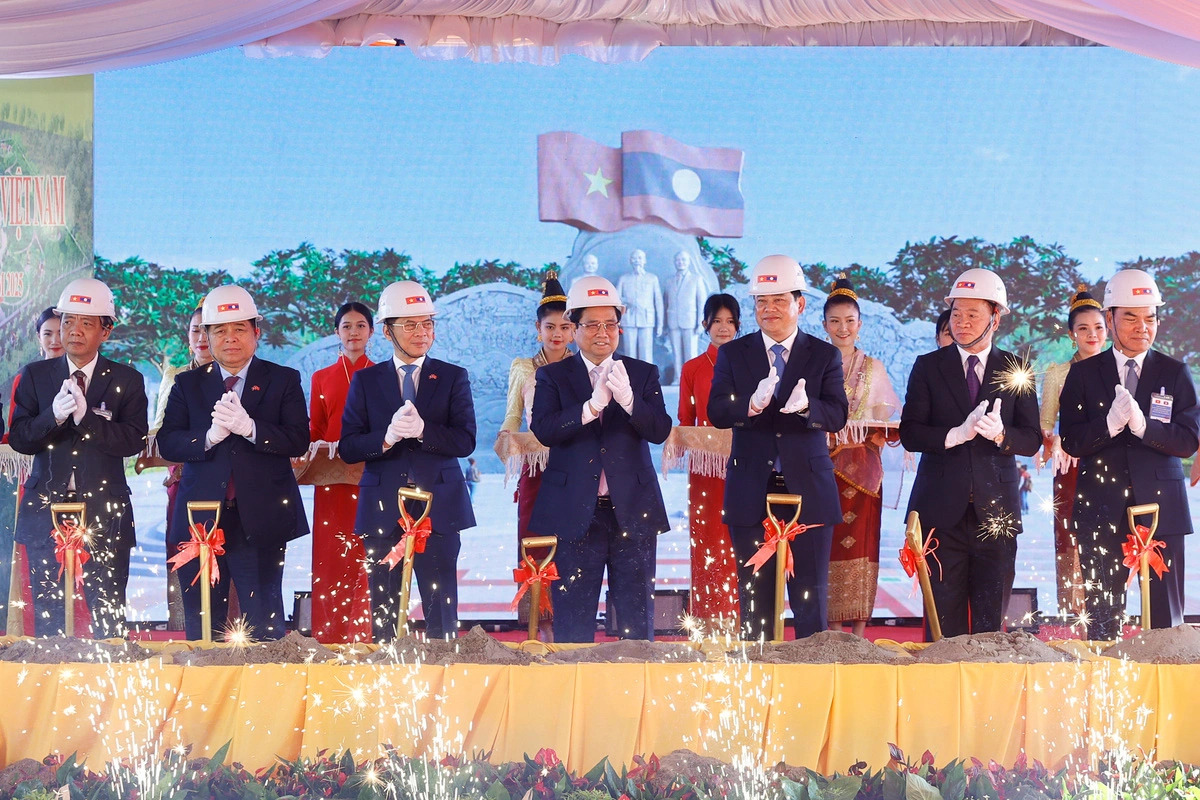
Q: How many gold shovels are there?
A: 7